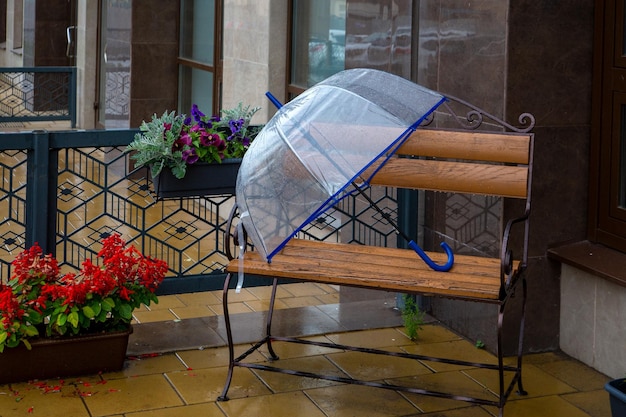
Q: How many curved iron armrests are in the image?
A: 2